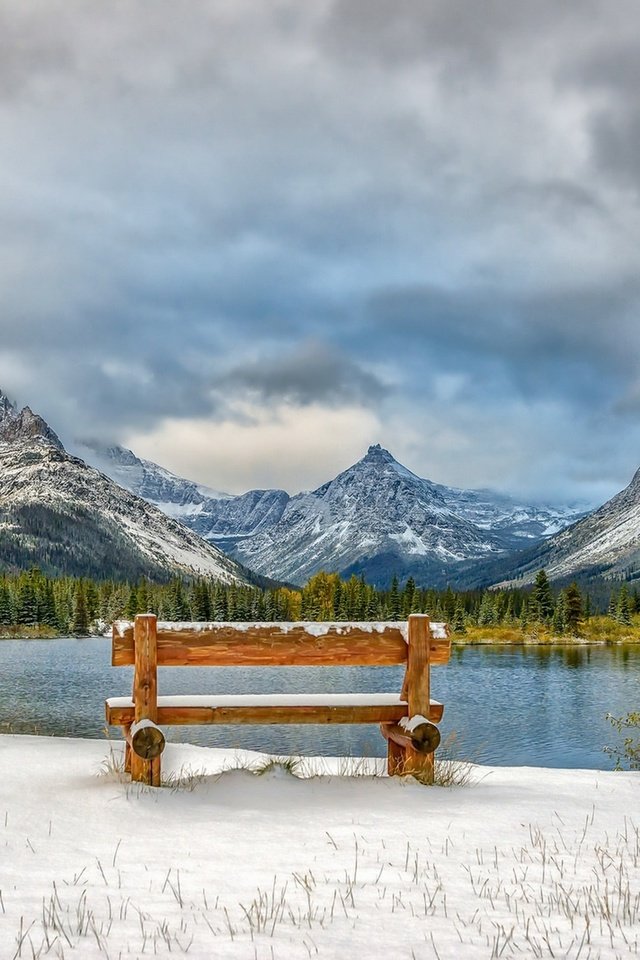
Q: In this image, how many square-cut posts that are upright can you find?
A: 2